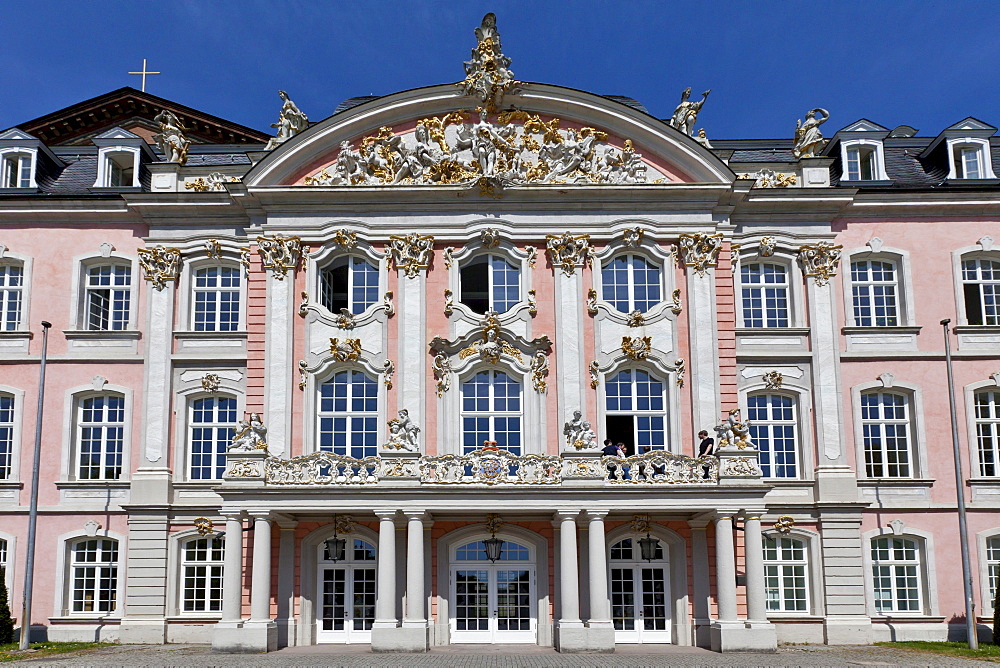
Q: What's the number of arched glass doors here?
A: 3